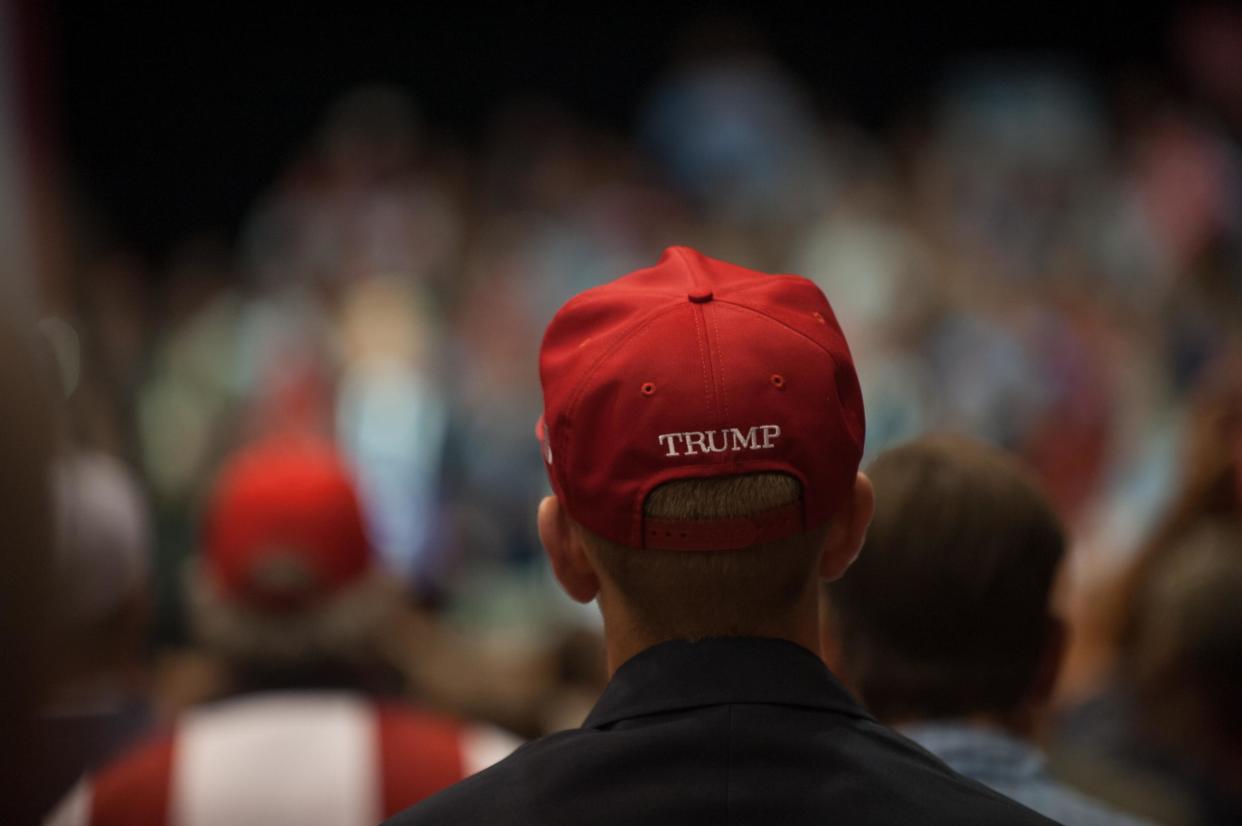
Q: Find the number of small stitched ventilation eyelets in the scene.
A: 3